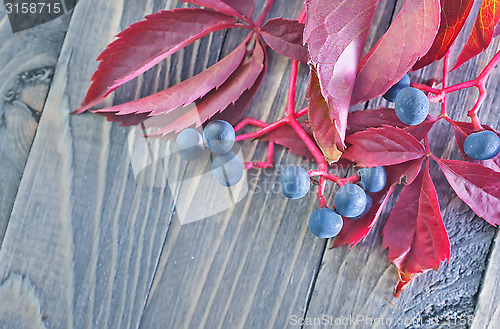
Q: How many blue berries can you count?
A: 11